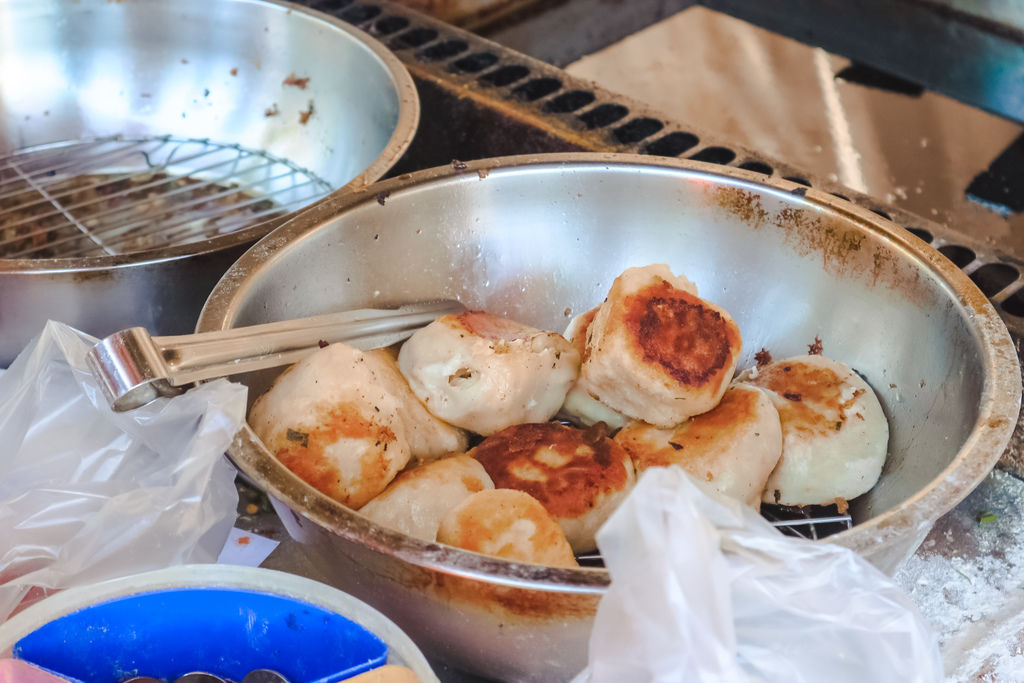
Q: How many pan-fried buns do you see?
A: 10